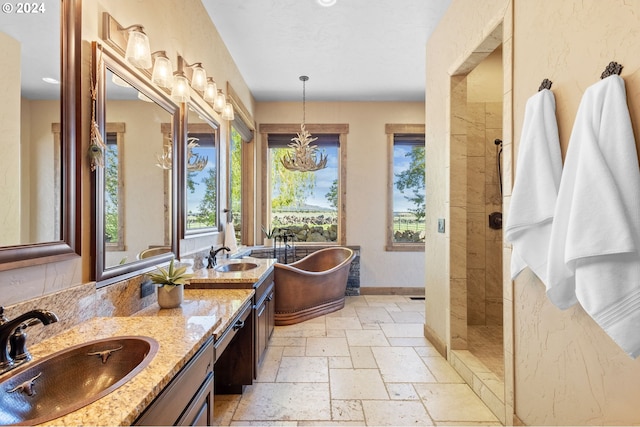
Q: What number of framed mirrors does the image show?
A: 3